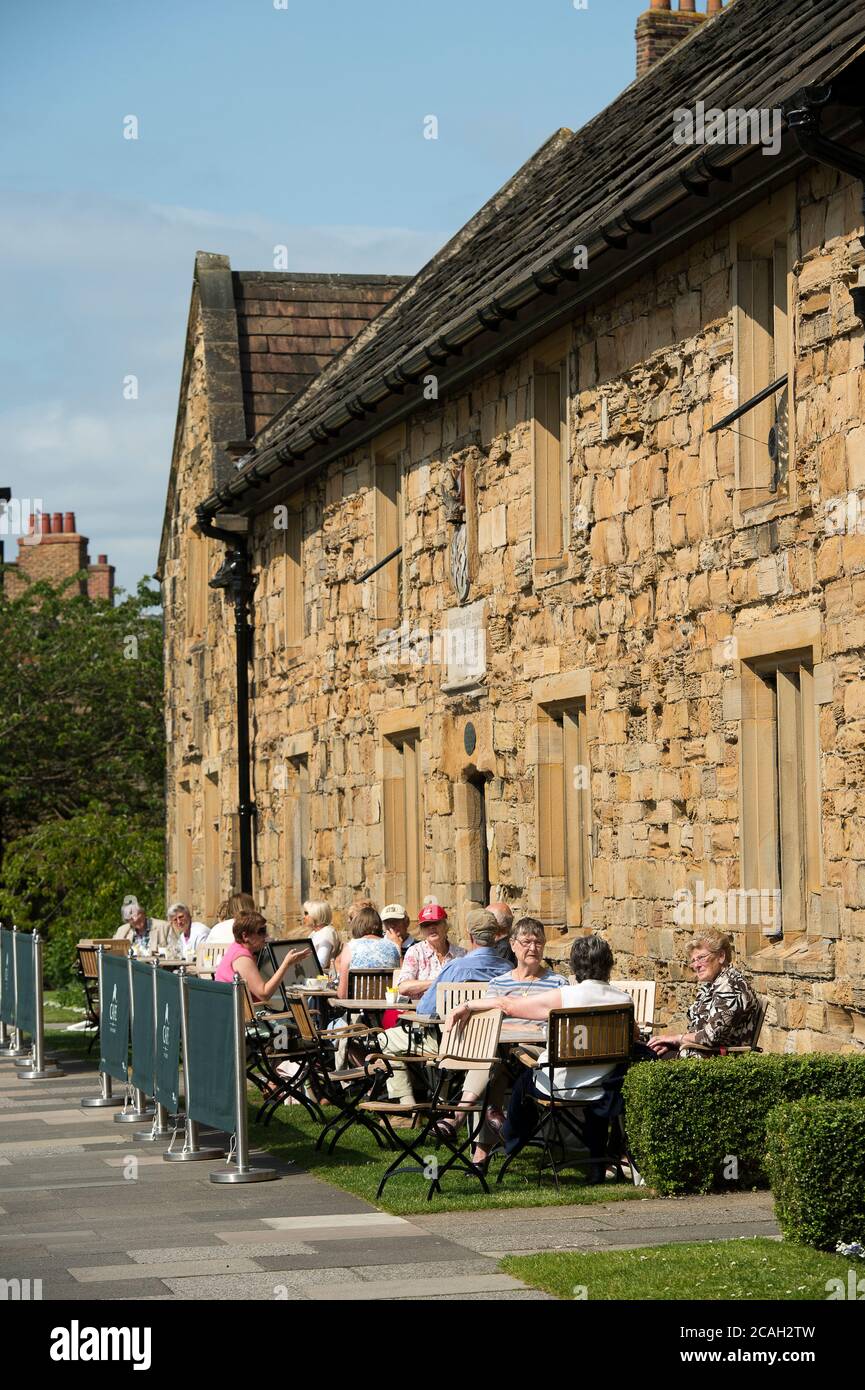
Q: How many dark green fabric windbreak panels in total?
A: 6